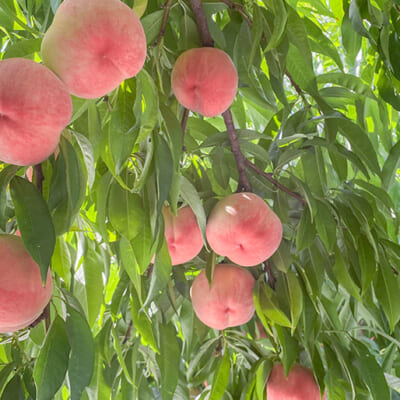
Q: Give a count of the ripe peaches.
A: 8